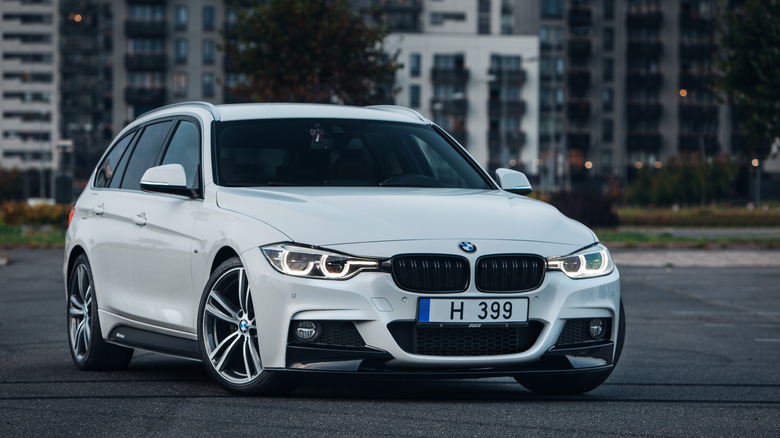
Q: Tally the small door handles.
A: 2